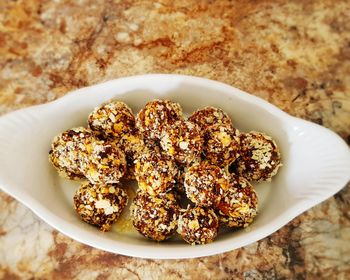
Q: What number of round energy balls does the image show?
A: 15